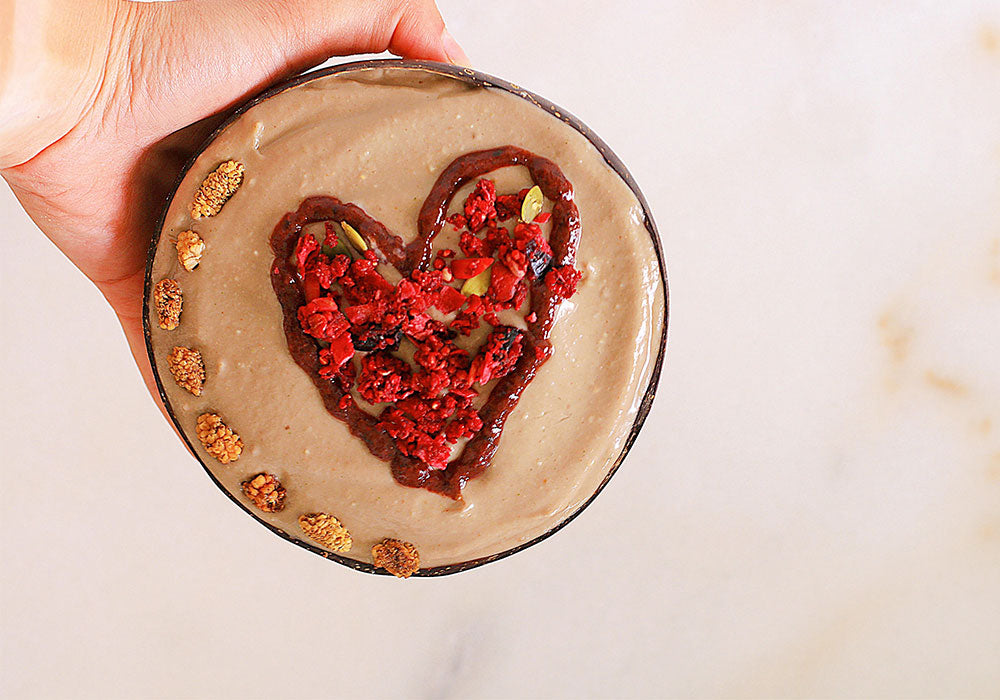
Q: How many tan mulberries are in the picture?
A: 8